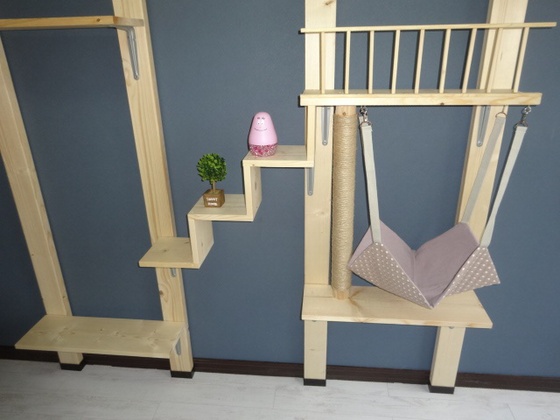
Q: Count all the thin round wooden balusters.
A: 9